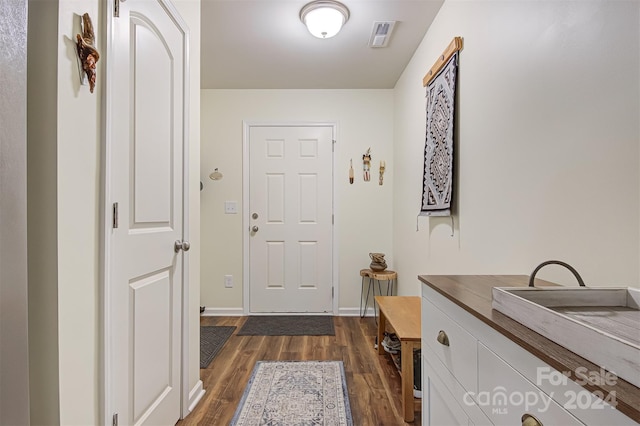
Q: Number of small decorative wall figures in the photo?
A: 3